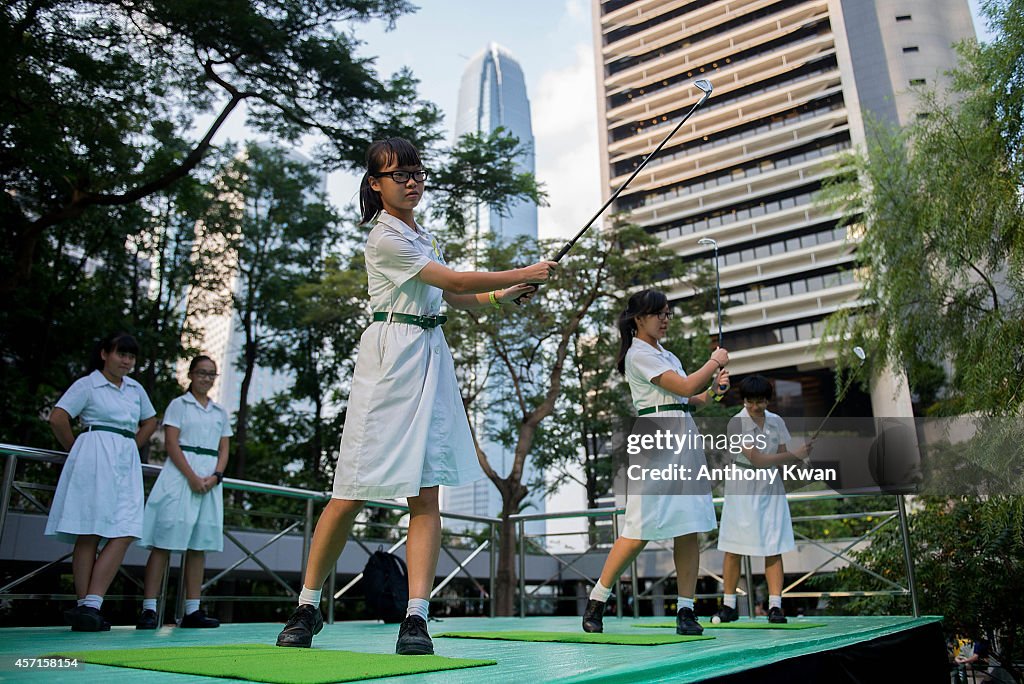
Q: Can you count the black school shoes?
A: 10